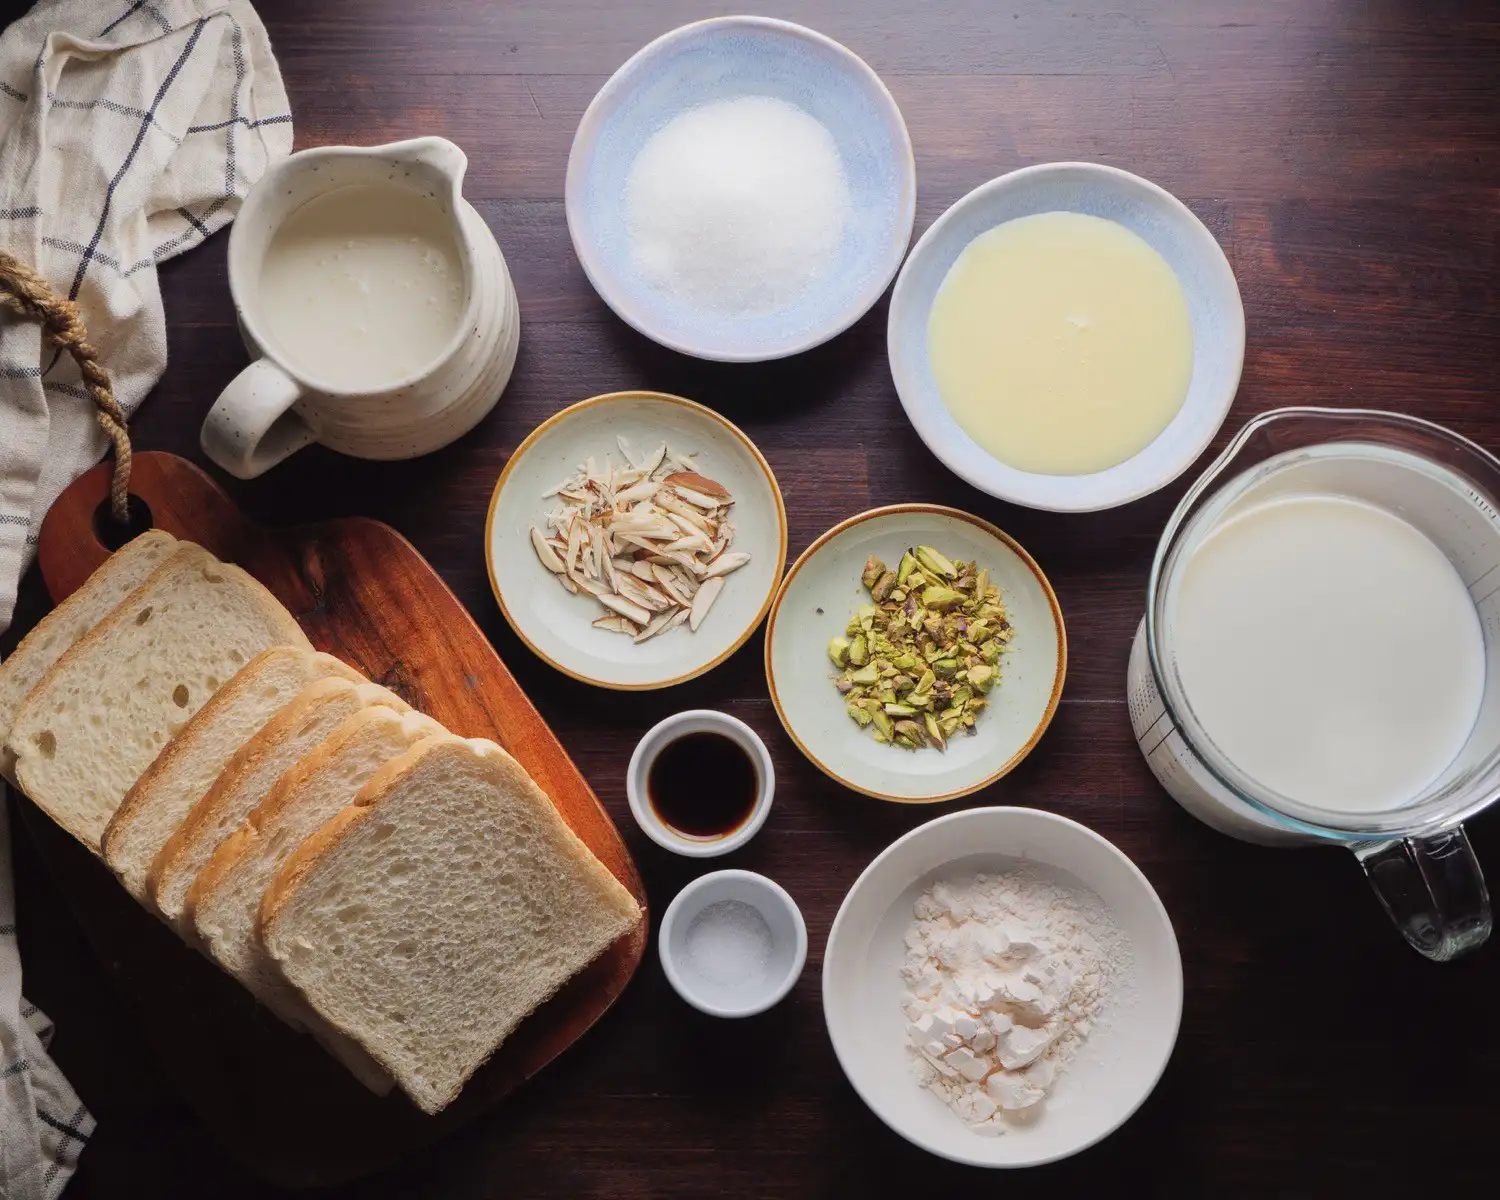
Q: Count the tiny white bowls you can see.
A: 2